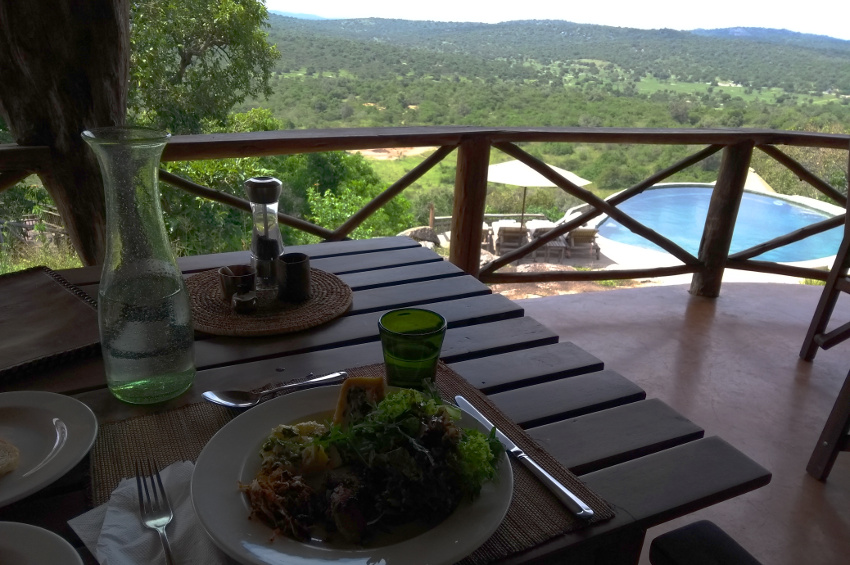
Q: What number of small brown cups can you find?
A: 2